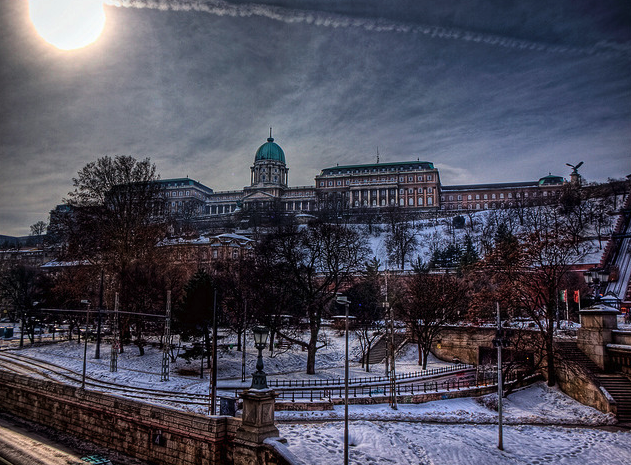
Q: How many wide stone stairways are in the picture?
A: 2